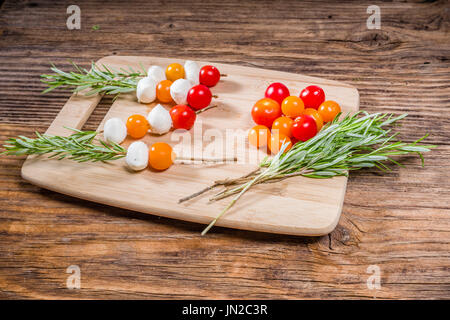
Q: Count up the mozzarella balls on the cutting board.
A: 7